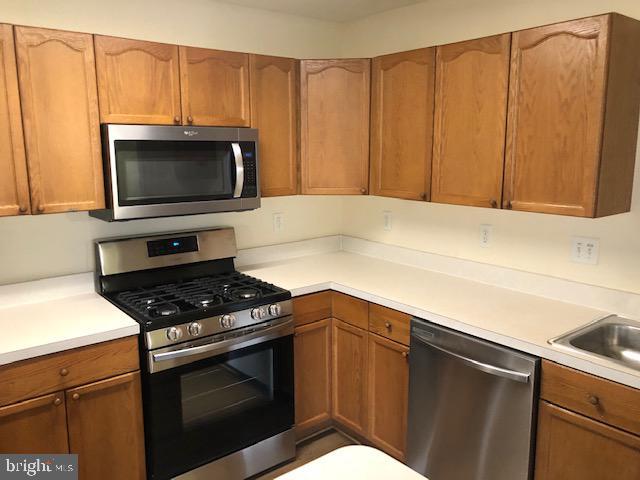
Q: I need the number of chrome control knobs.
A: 5